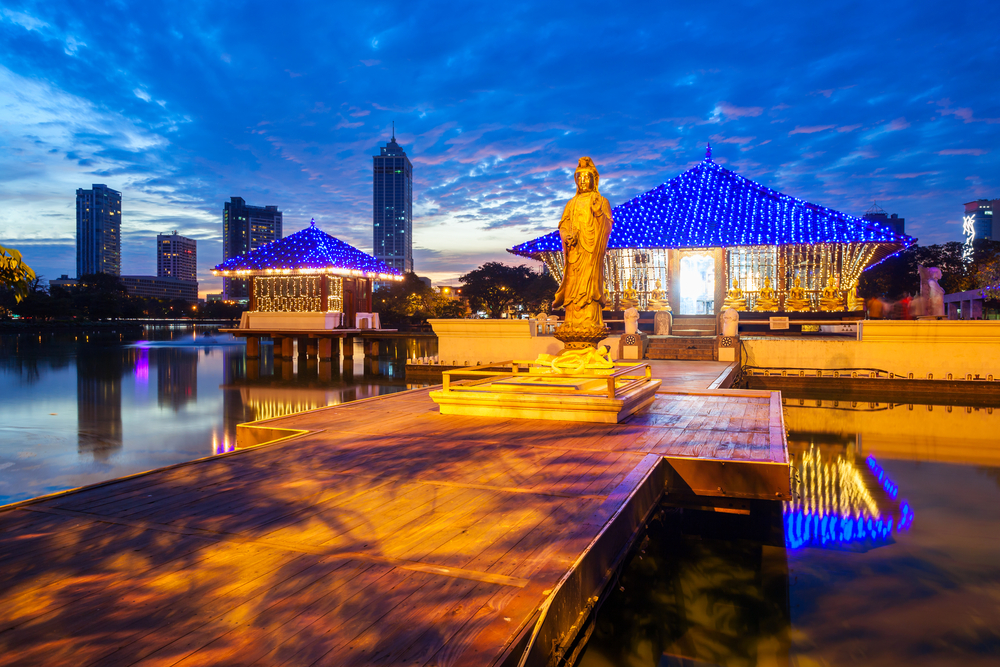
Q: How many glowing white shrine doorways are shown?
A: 1